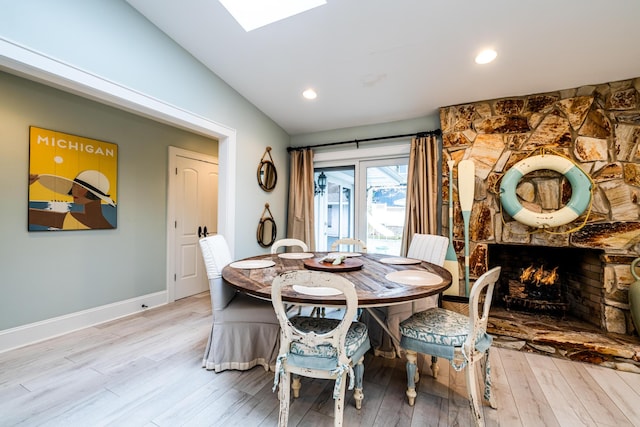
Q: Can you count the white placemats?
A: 6